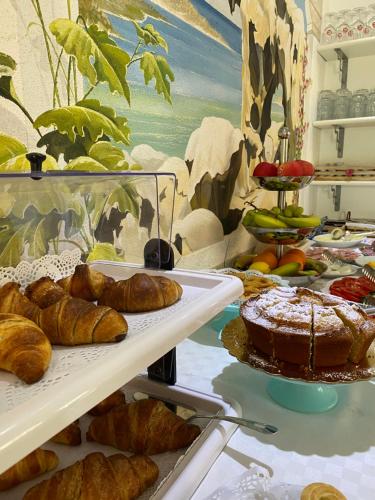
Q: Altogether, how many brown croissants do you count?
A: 11